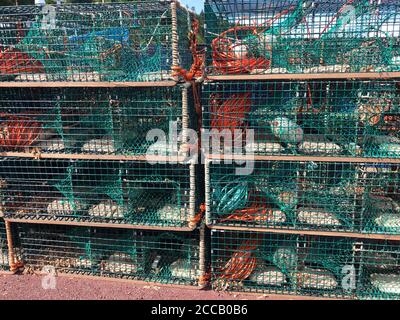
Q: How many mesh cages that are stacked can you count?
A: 8